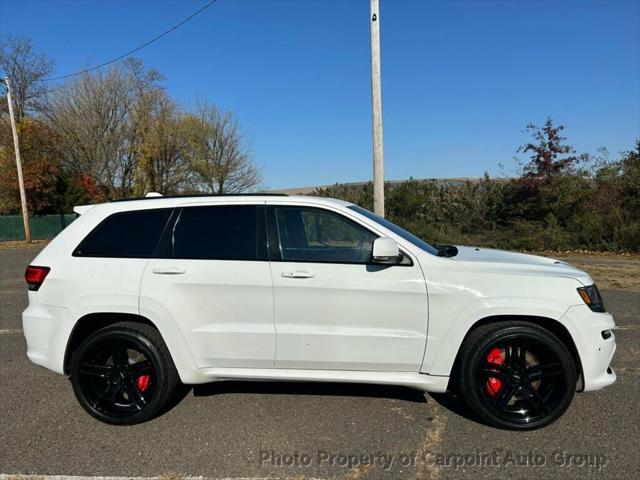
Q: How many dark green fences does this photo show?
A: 1